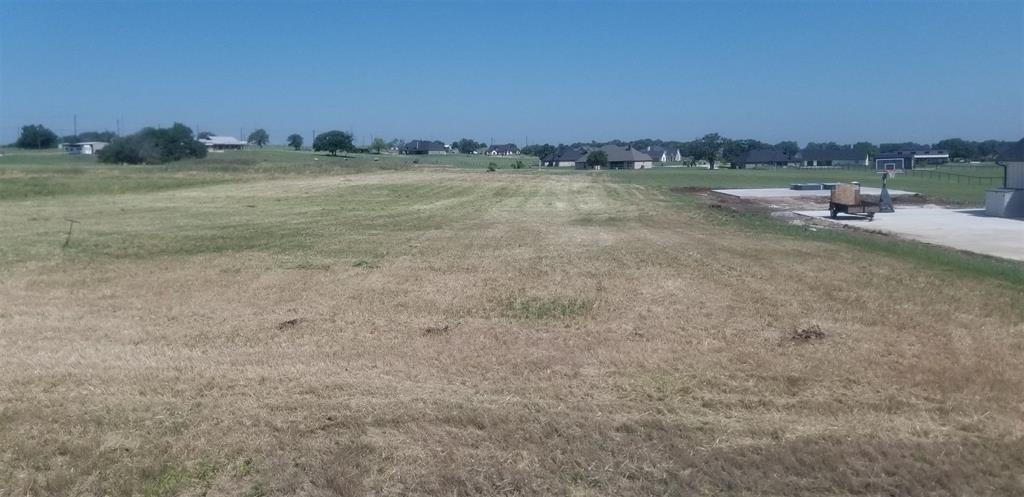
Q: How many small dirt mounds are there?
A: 3